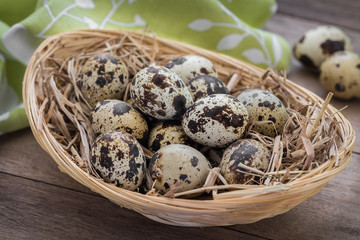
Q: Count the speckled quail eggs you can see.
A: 13